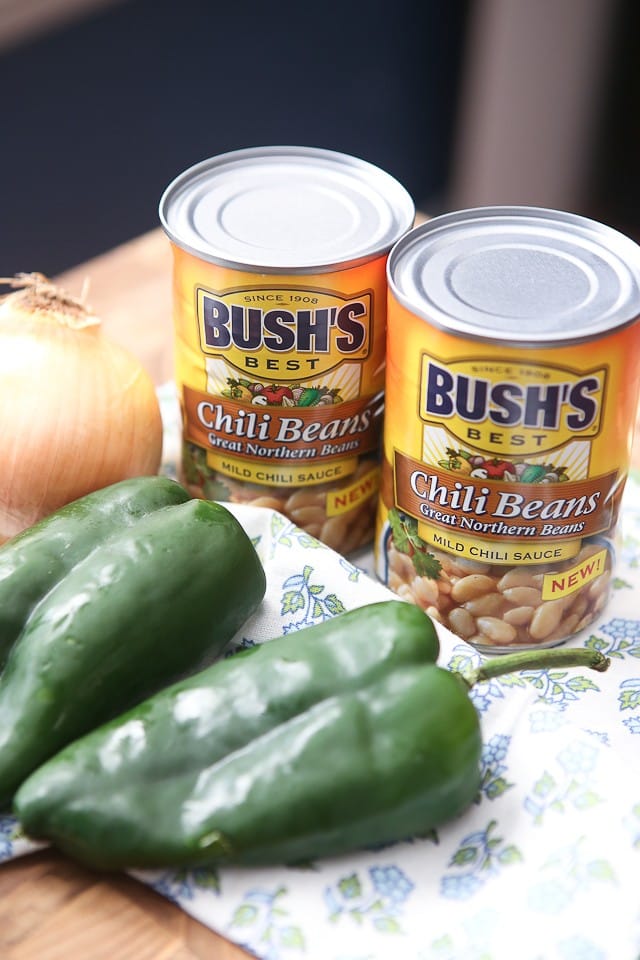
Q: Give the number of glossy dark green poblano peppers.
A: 2